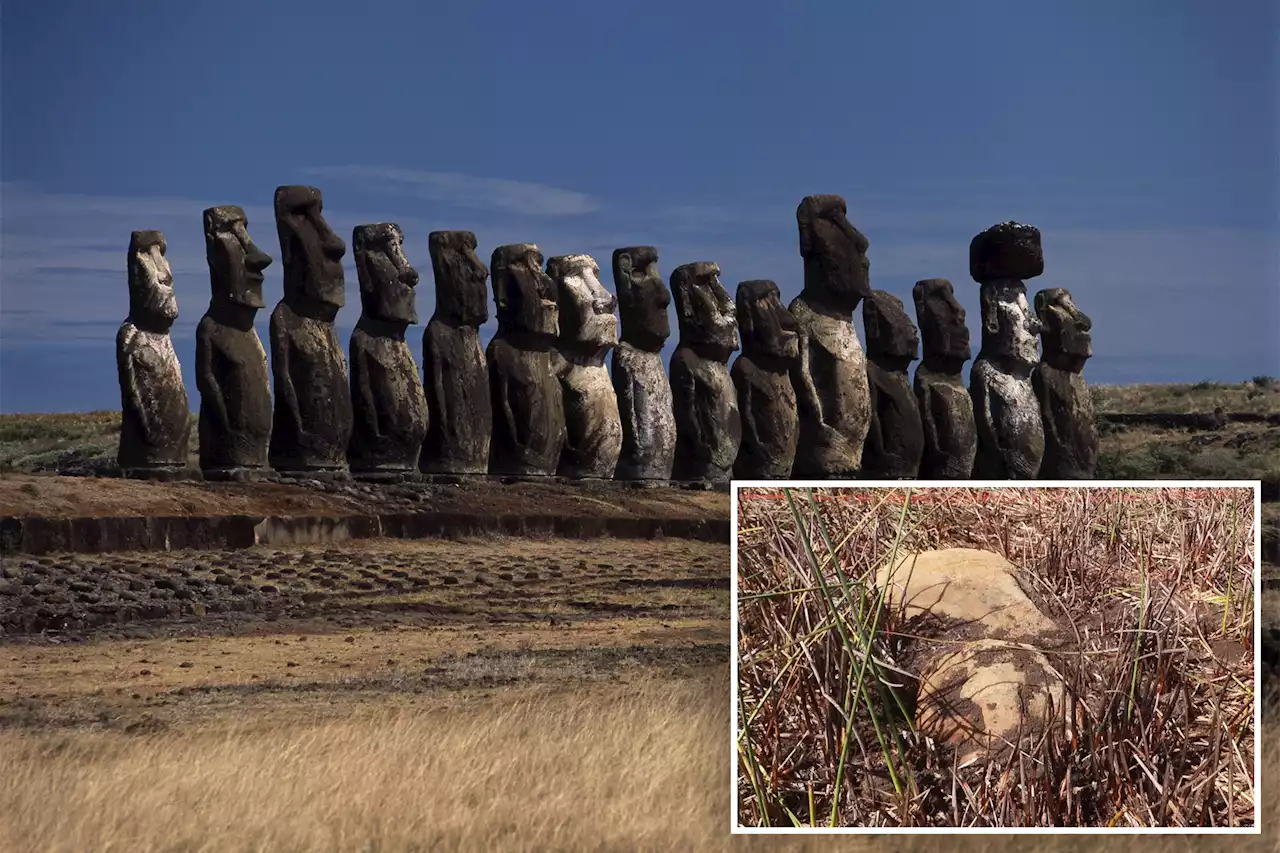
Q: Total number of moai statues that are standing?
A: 15